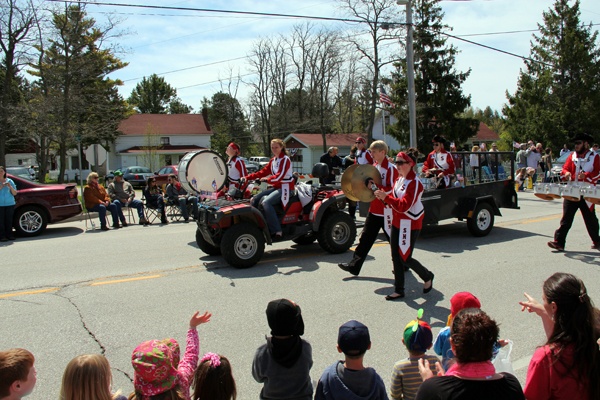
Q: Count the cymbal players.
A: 1